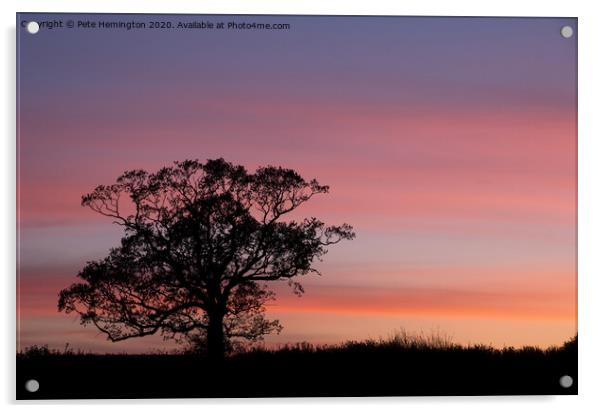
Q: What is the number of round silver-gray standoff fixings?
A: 4